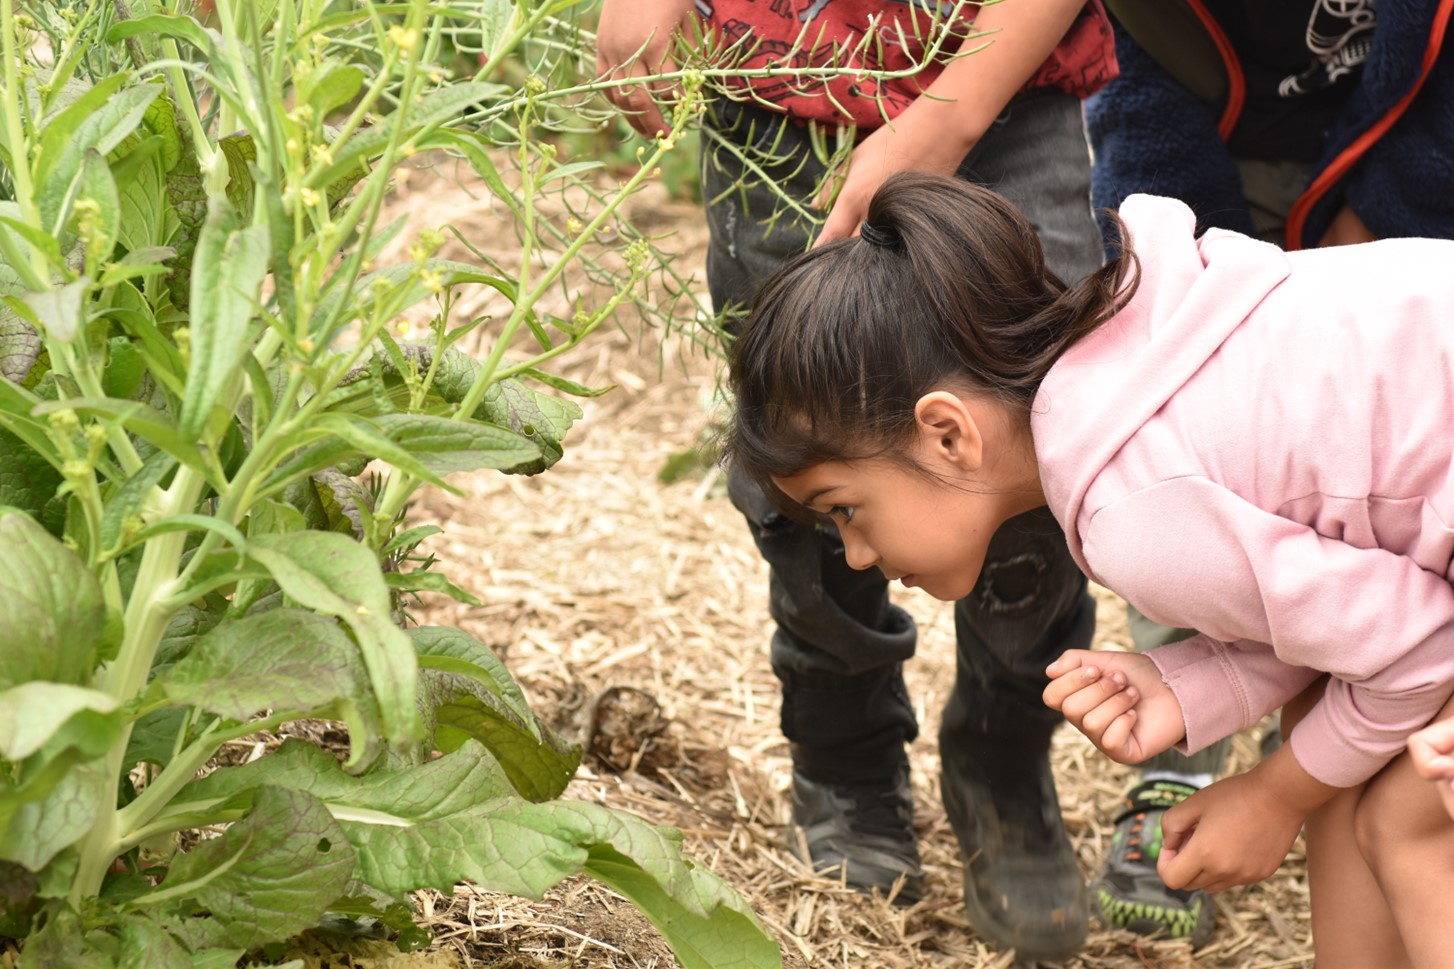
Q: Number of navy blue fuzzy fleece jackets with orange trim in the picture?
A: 1